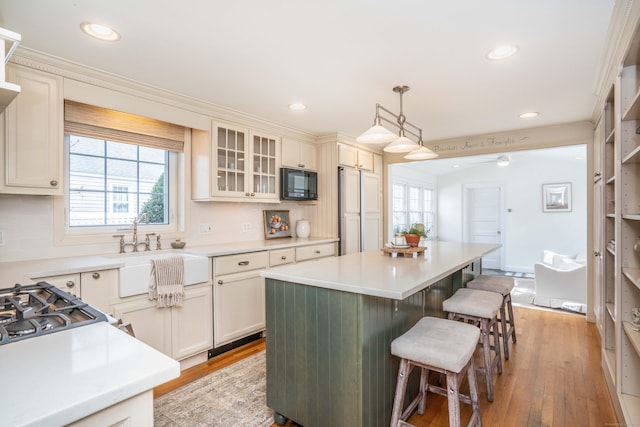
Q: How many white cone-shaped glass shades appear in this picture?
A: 3